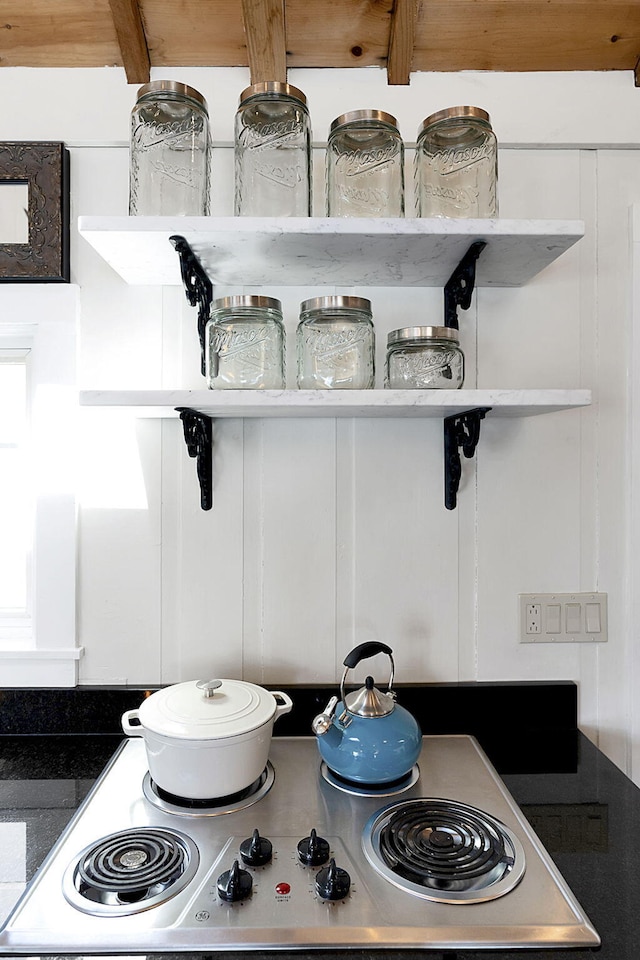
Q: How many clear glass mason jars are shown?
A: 7